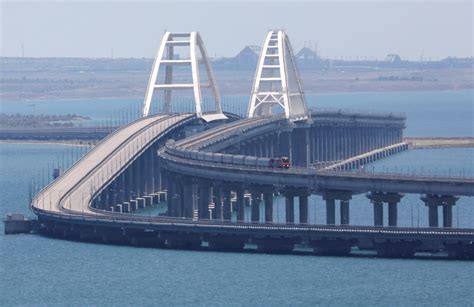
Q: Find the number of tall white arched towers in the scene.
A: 2